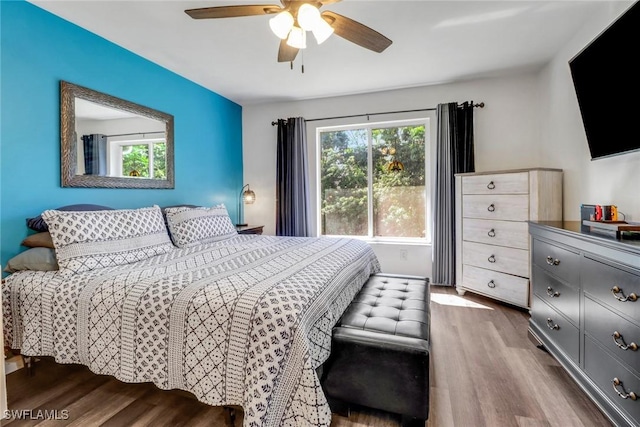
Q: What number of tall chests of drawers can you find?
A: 1